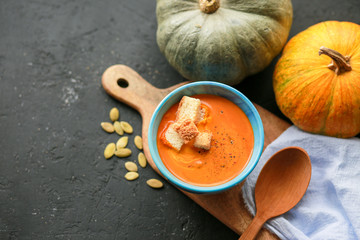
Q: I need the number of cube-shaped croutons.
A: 4